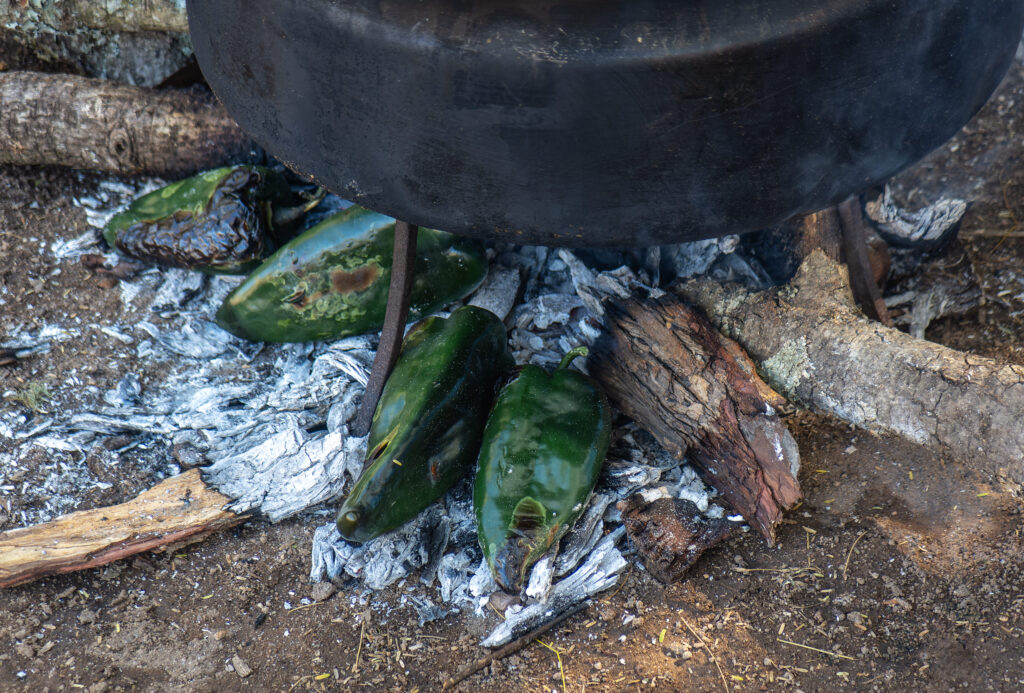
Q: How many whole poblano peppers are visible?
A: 4